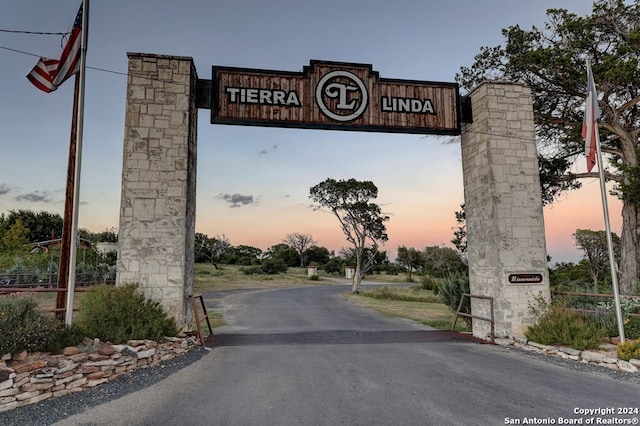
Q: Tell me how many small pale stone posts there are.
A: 2